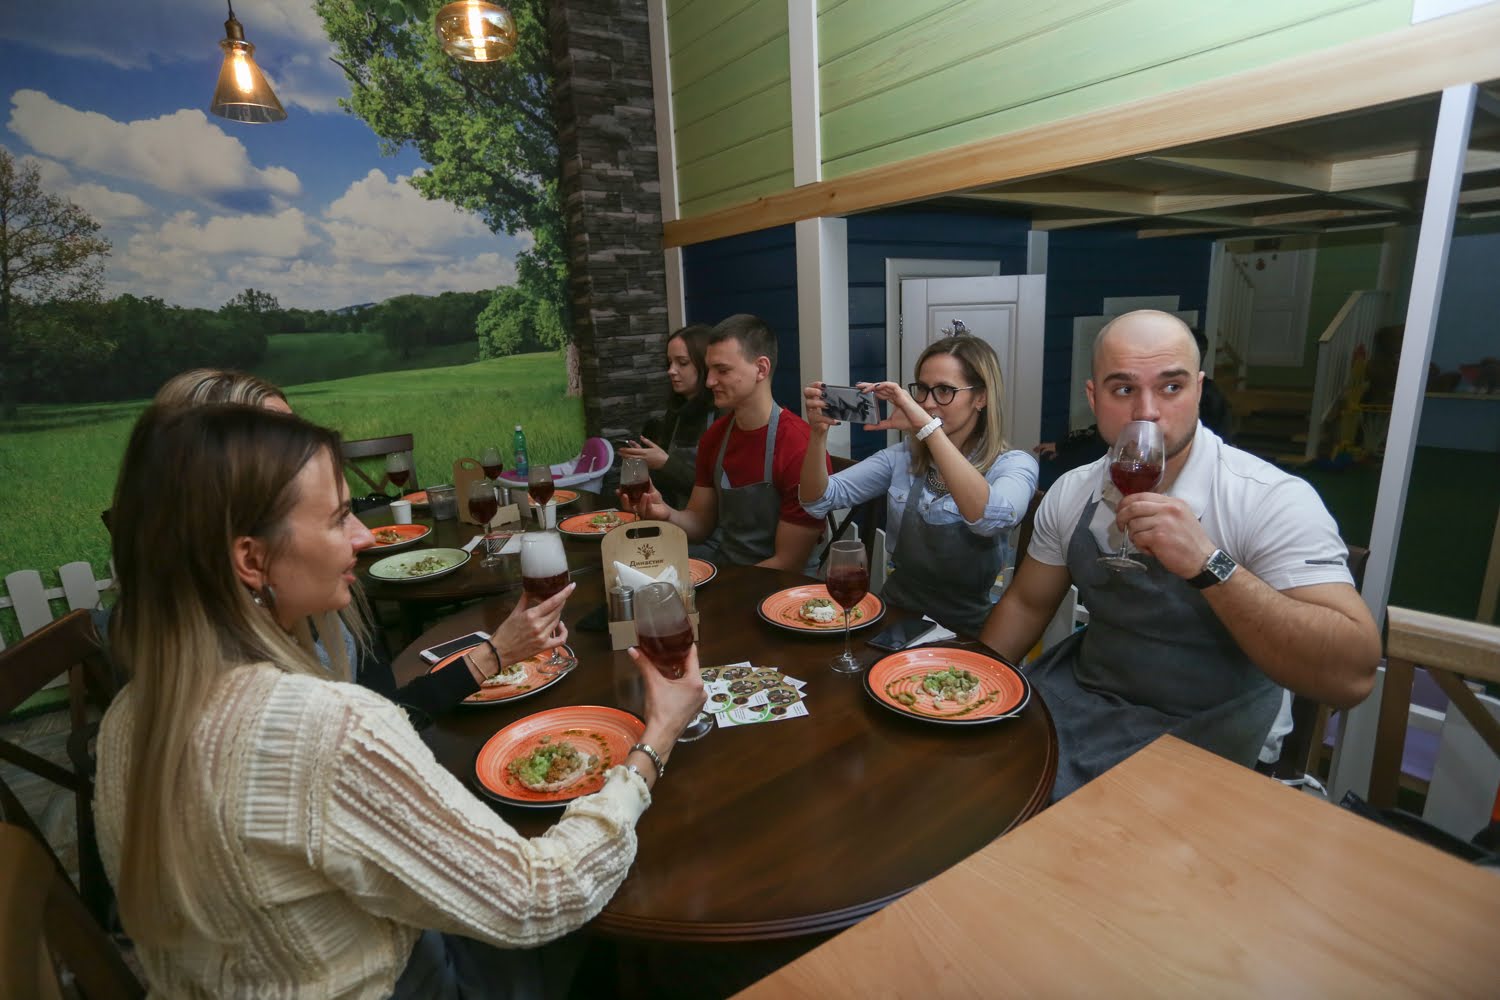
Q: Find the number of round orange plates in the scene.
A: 9